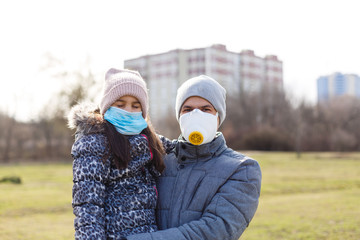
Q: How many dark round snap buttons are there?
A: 3